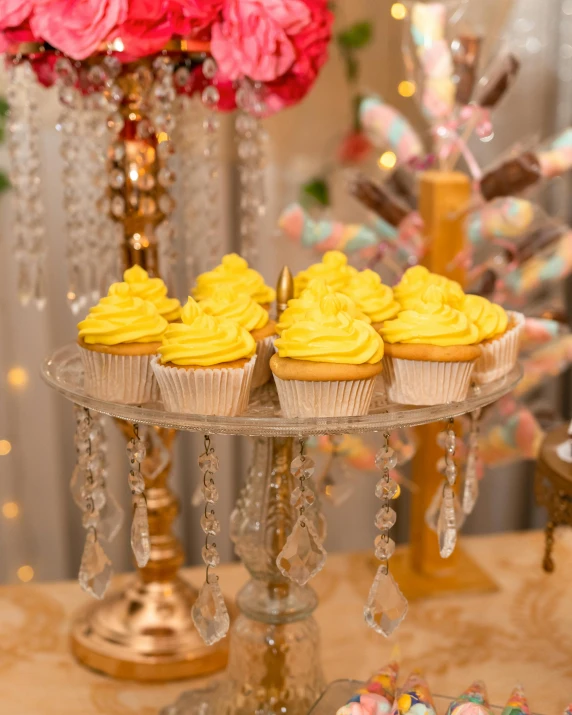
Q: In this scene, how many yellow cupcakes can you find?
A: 12